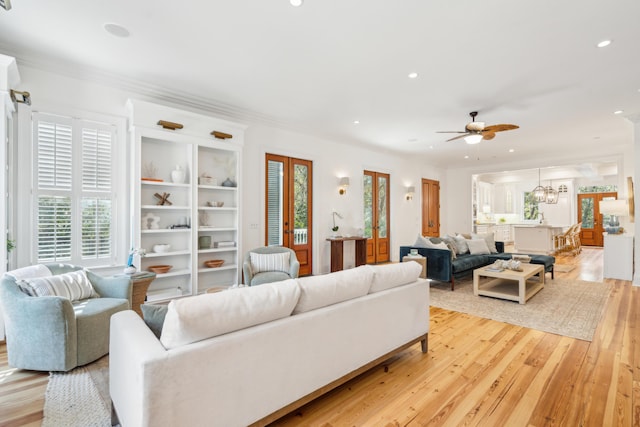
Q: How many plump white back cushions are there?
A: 3